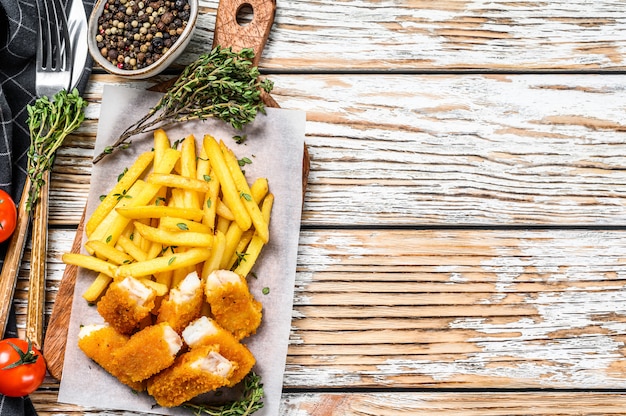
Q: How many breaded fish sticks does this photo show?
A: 7